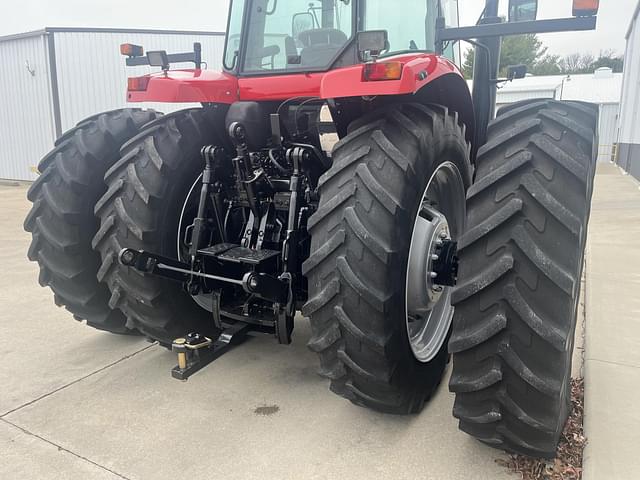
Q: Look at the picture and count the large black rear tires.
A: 4